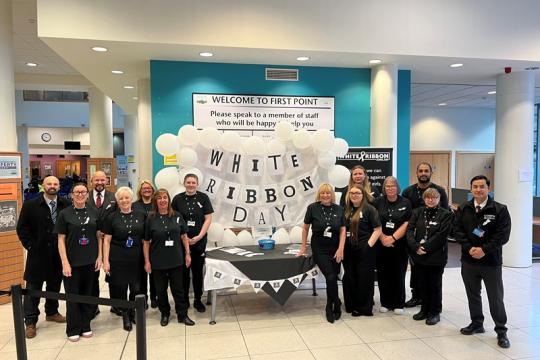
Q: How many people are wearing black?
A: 14